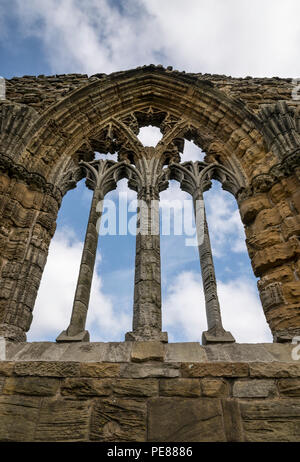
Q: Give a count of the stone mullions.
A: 3